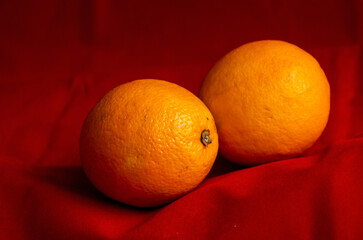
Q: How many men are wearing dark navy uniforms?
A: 0